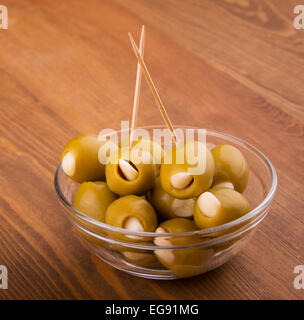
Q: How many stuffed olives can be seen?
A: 10